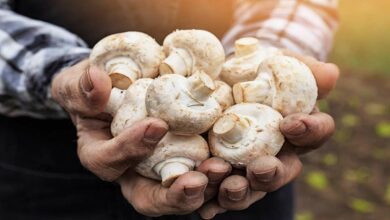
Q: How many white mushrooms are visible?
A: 9